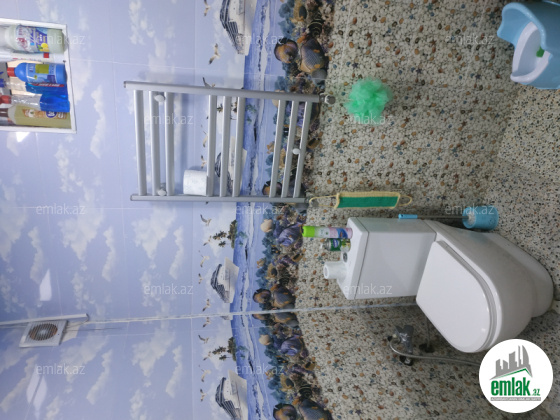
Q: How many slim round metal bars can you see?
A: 9